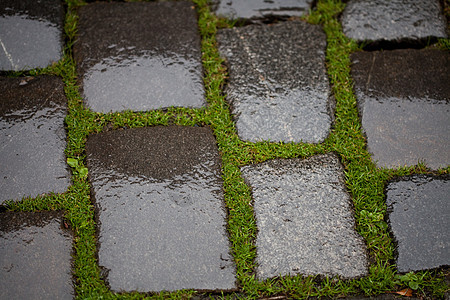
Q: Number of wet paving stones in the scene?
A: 11